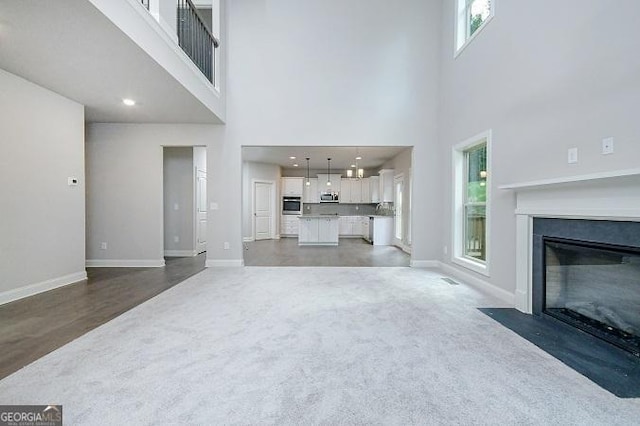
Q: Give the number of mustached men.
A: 0